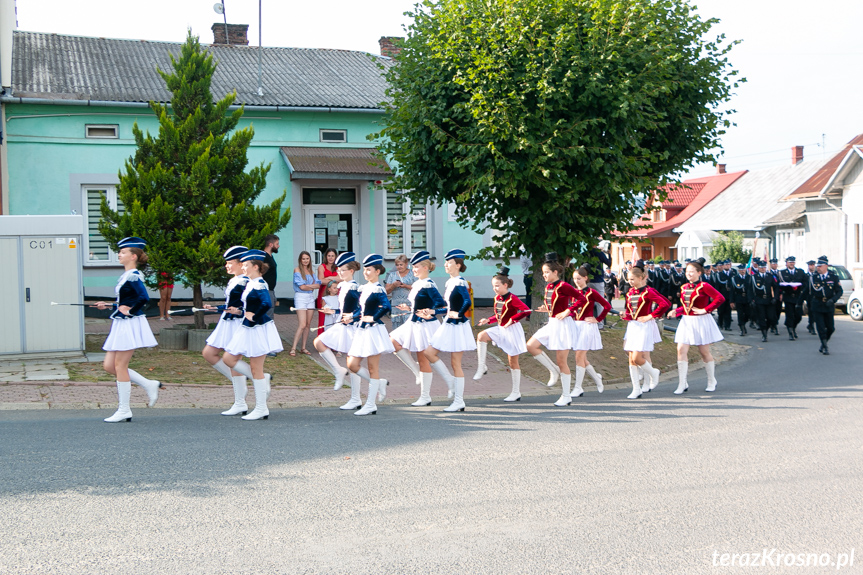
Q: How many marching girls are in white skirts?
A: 12